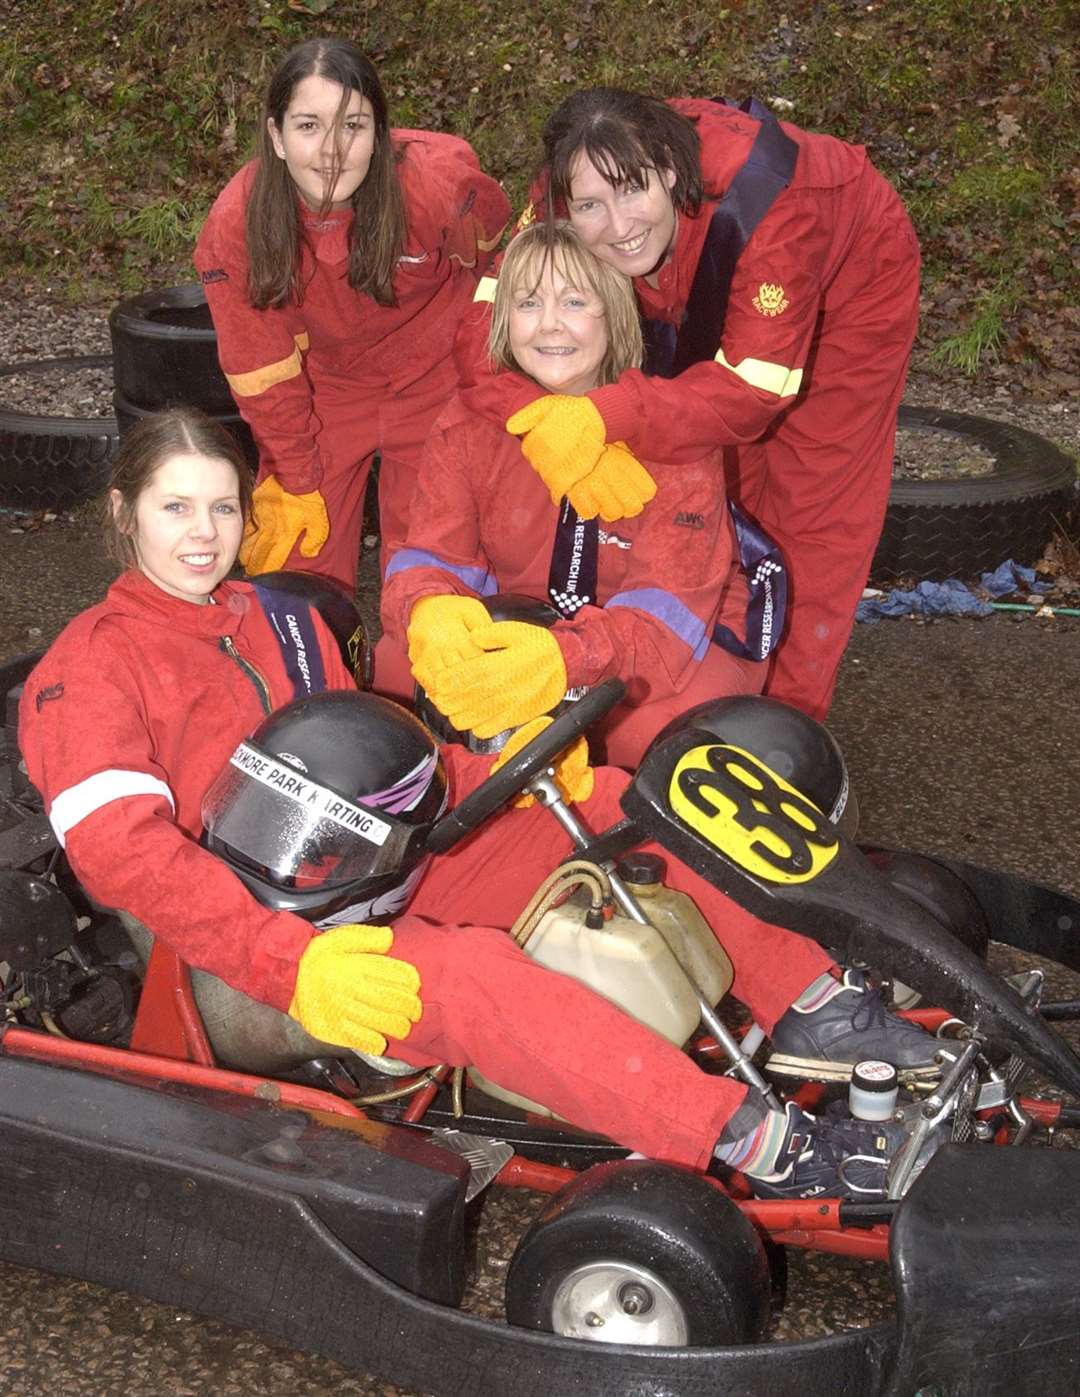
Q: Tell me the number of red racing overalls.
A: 4